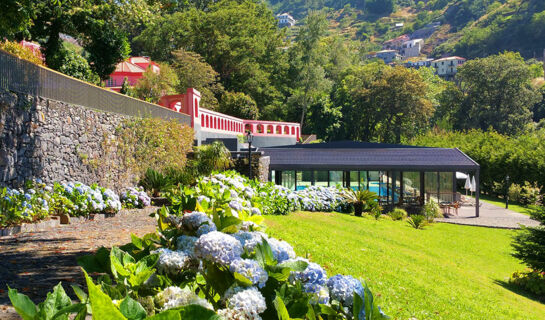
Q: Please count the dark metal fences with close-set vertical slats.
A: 1